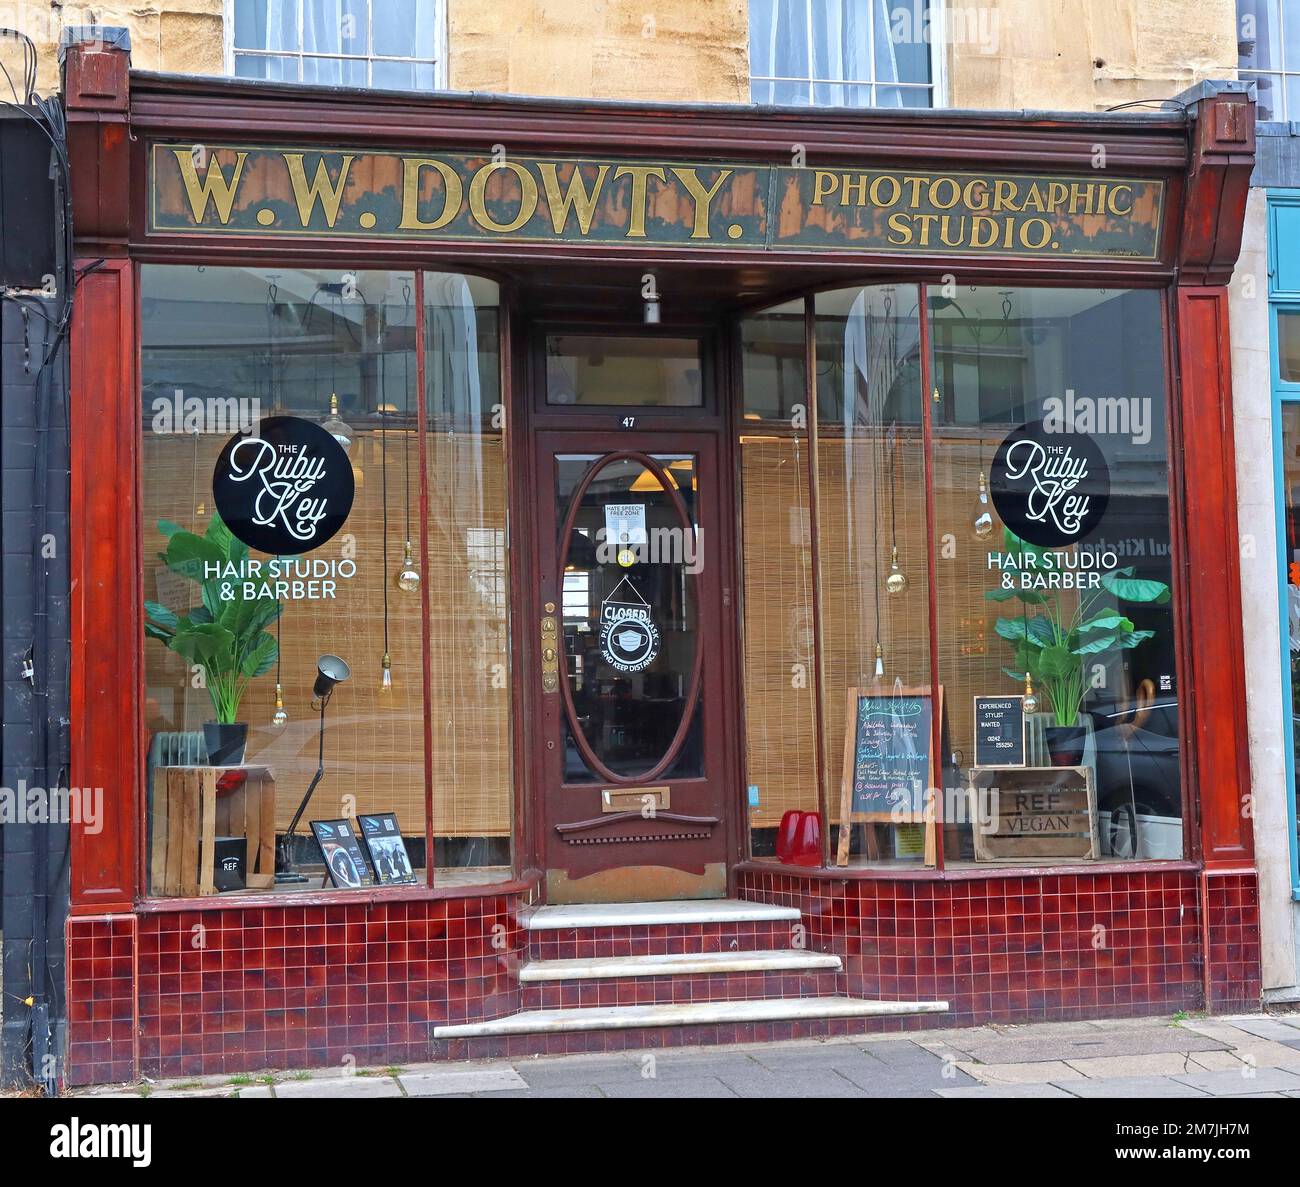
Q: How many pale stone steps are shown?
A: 3